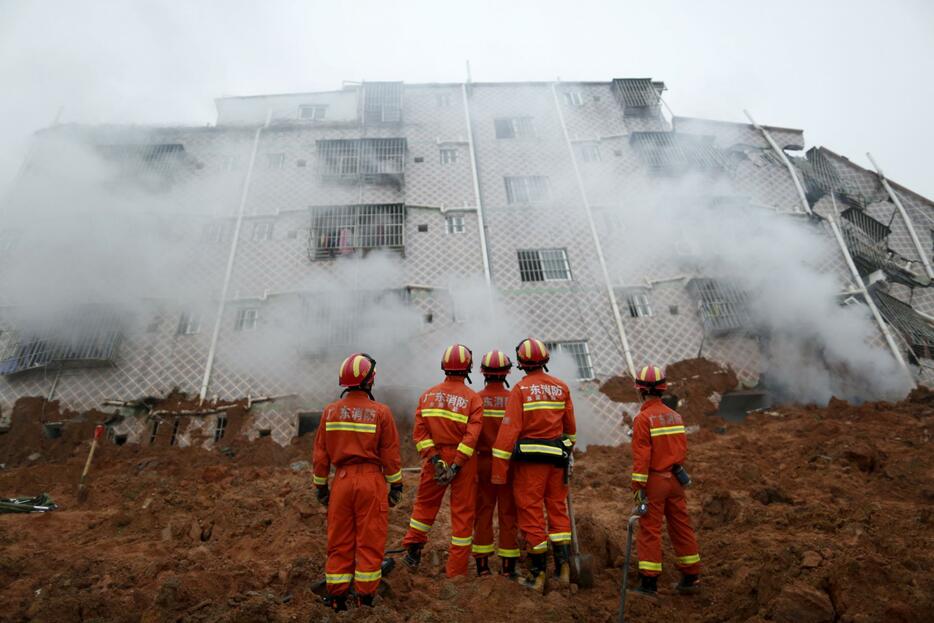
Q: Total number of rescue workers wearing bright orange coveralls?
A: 5